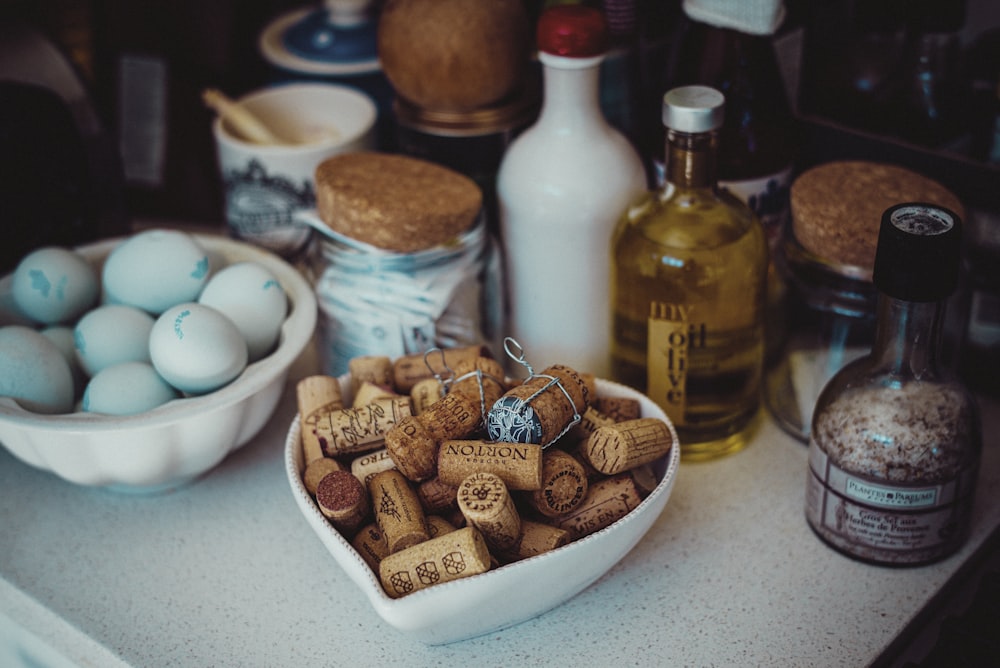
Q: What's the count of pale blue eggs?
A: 8